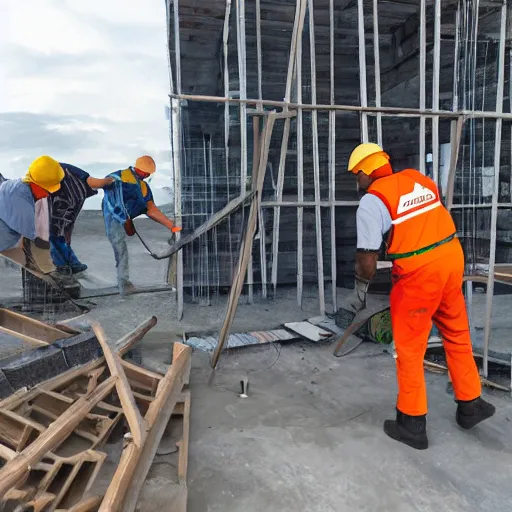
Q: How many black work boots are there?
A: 2